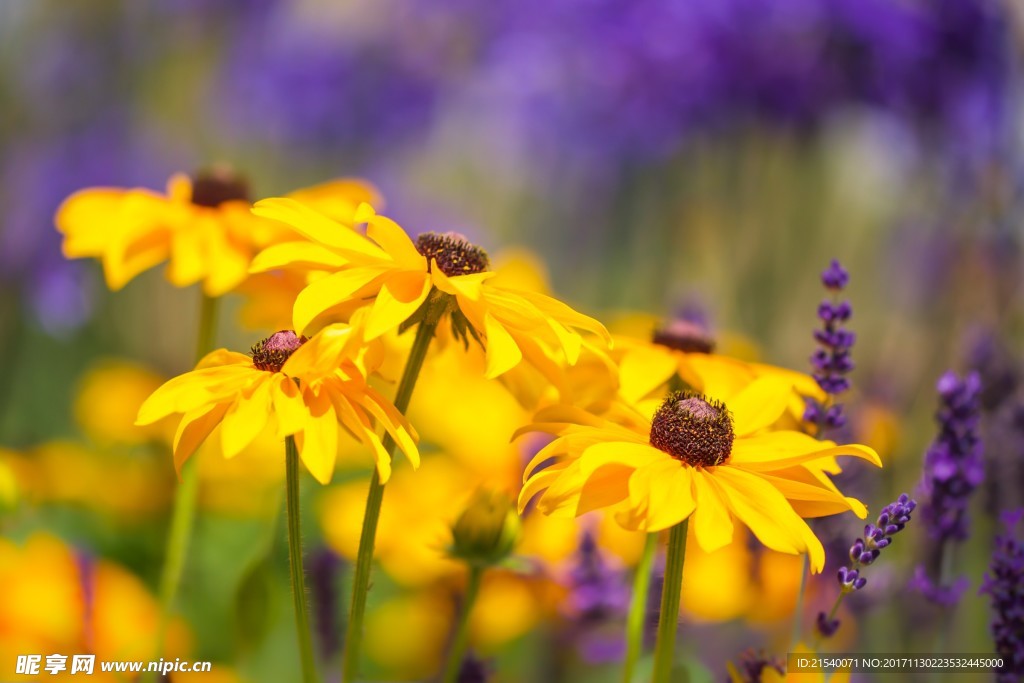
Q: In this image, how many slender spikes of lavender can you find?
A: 4